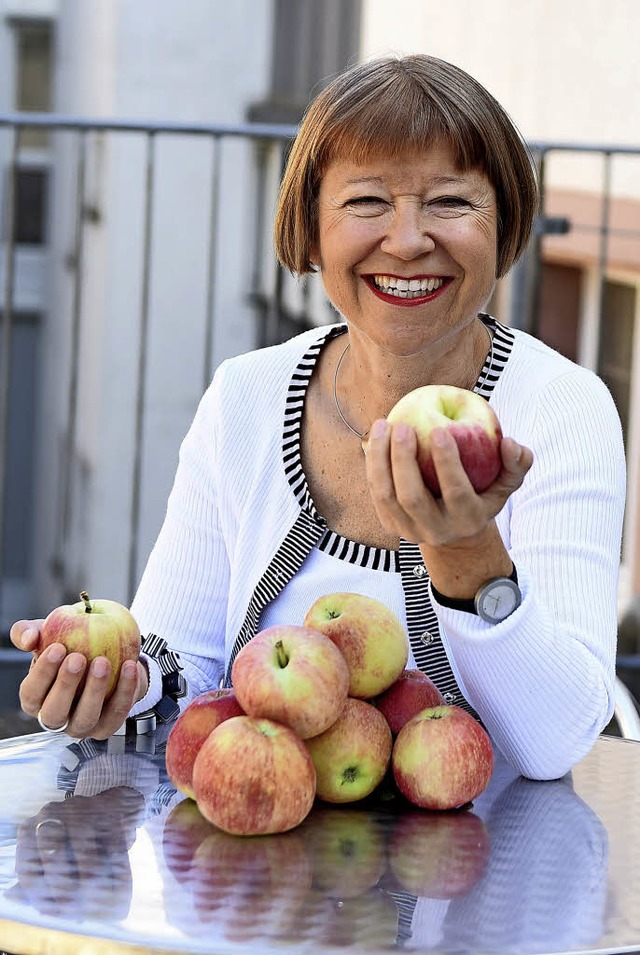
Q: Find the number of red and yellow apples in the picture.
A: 9